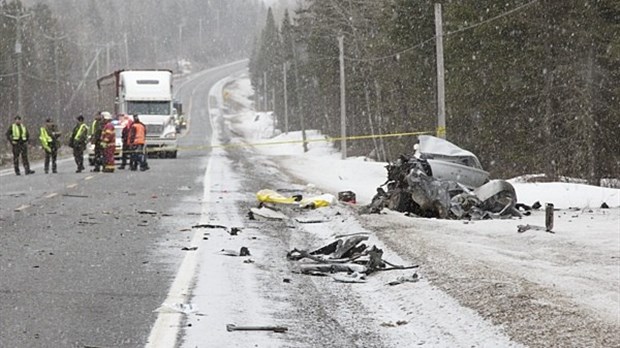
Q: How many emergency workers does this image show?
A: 7